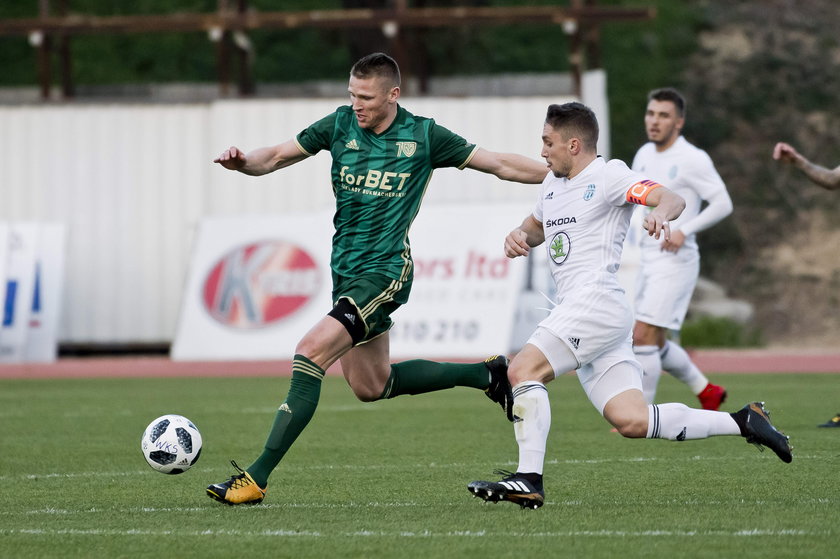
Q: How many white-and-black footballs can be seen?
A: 1